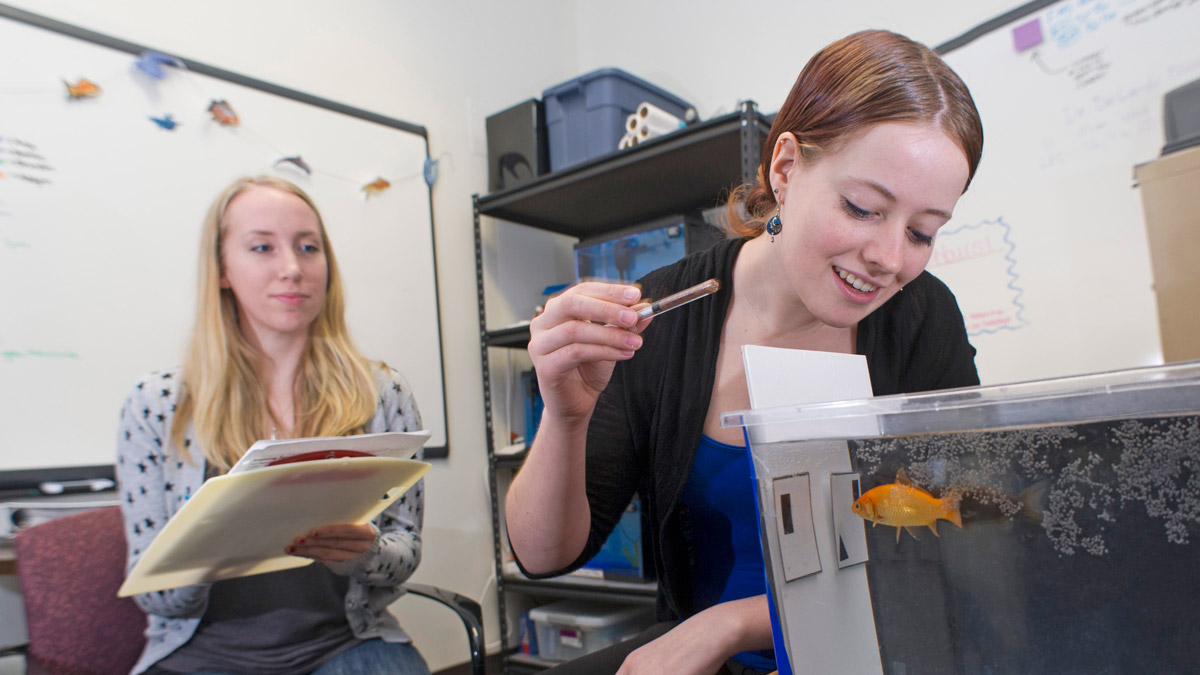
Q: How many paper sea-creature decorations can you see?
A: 7